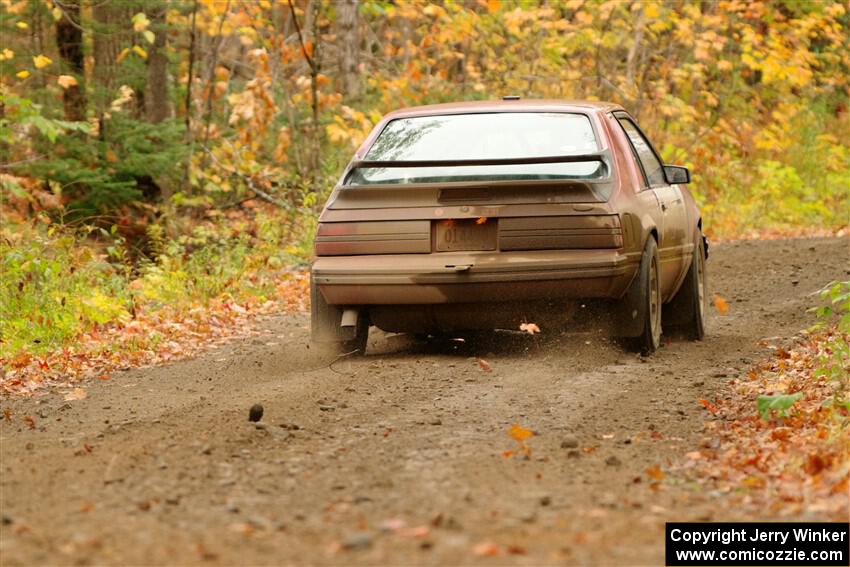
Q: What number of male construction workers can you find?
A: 0